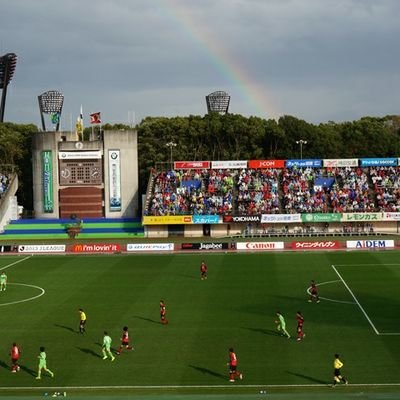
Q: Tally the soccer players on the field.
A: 11